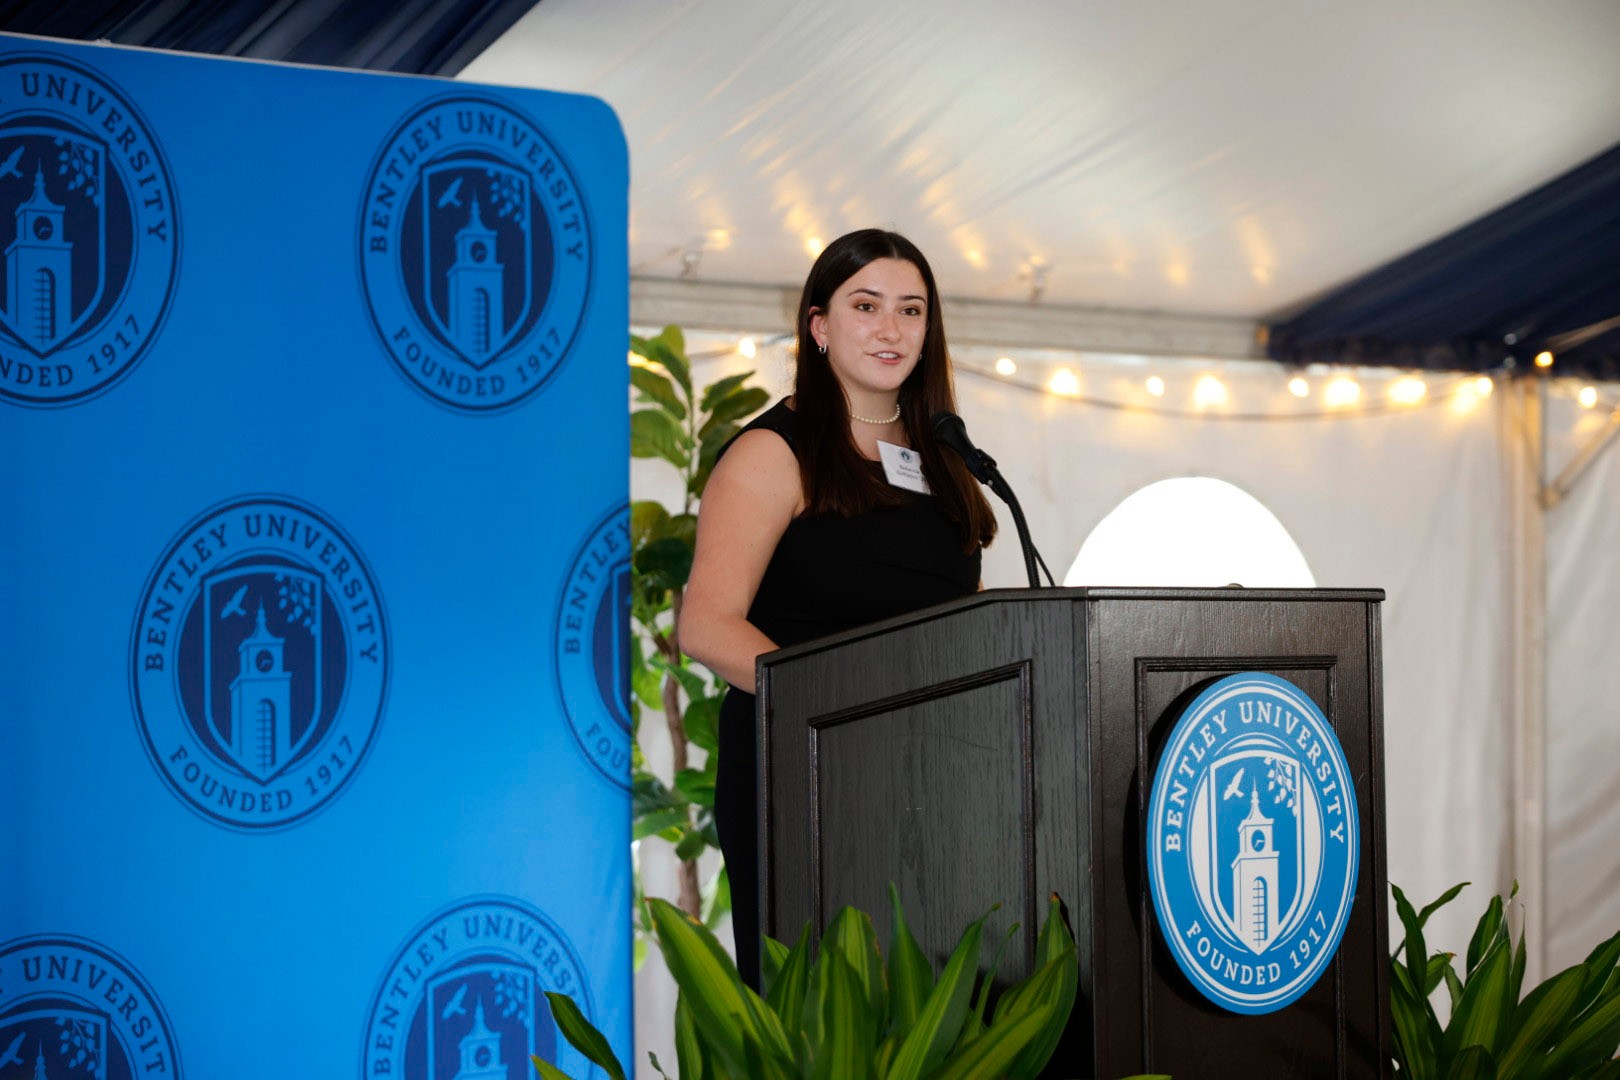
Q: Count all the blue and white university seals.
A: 1